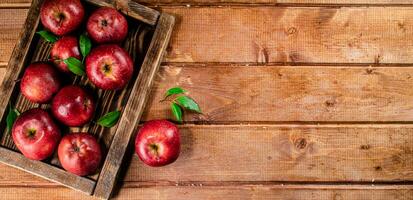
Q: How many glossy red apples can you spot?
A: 9